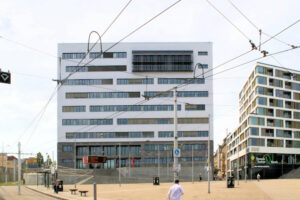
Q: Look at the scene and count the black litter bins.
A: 3